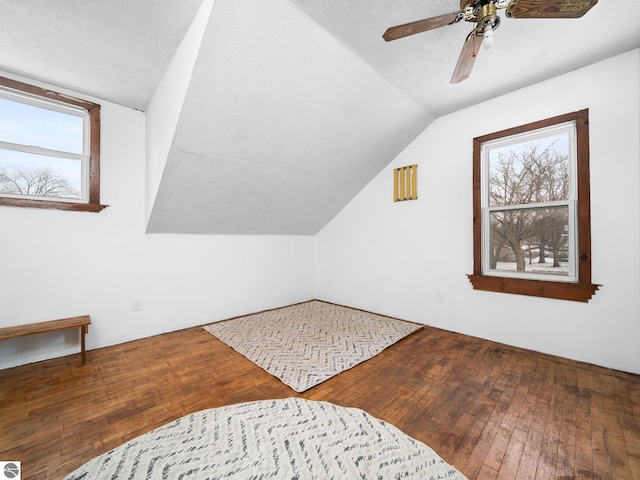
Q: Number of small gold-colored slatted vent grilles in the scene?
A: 1